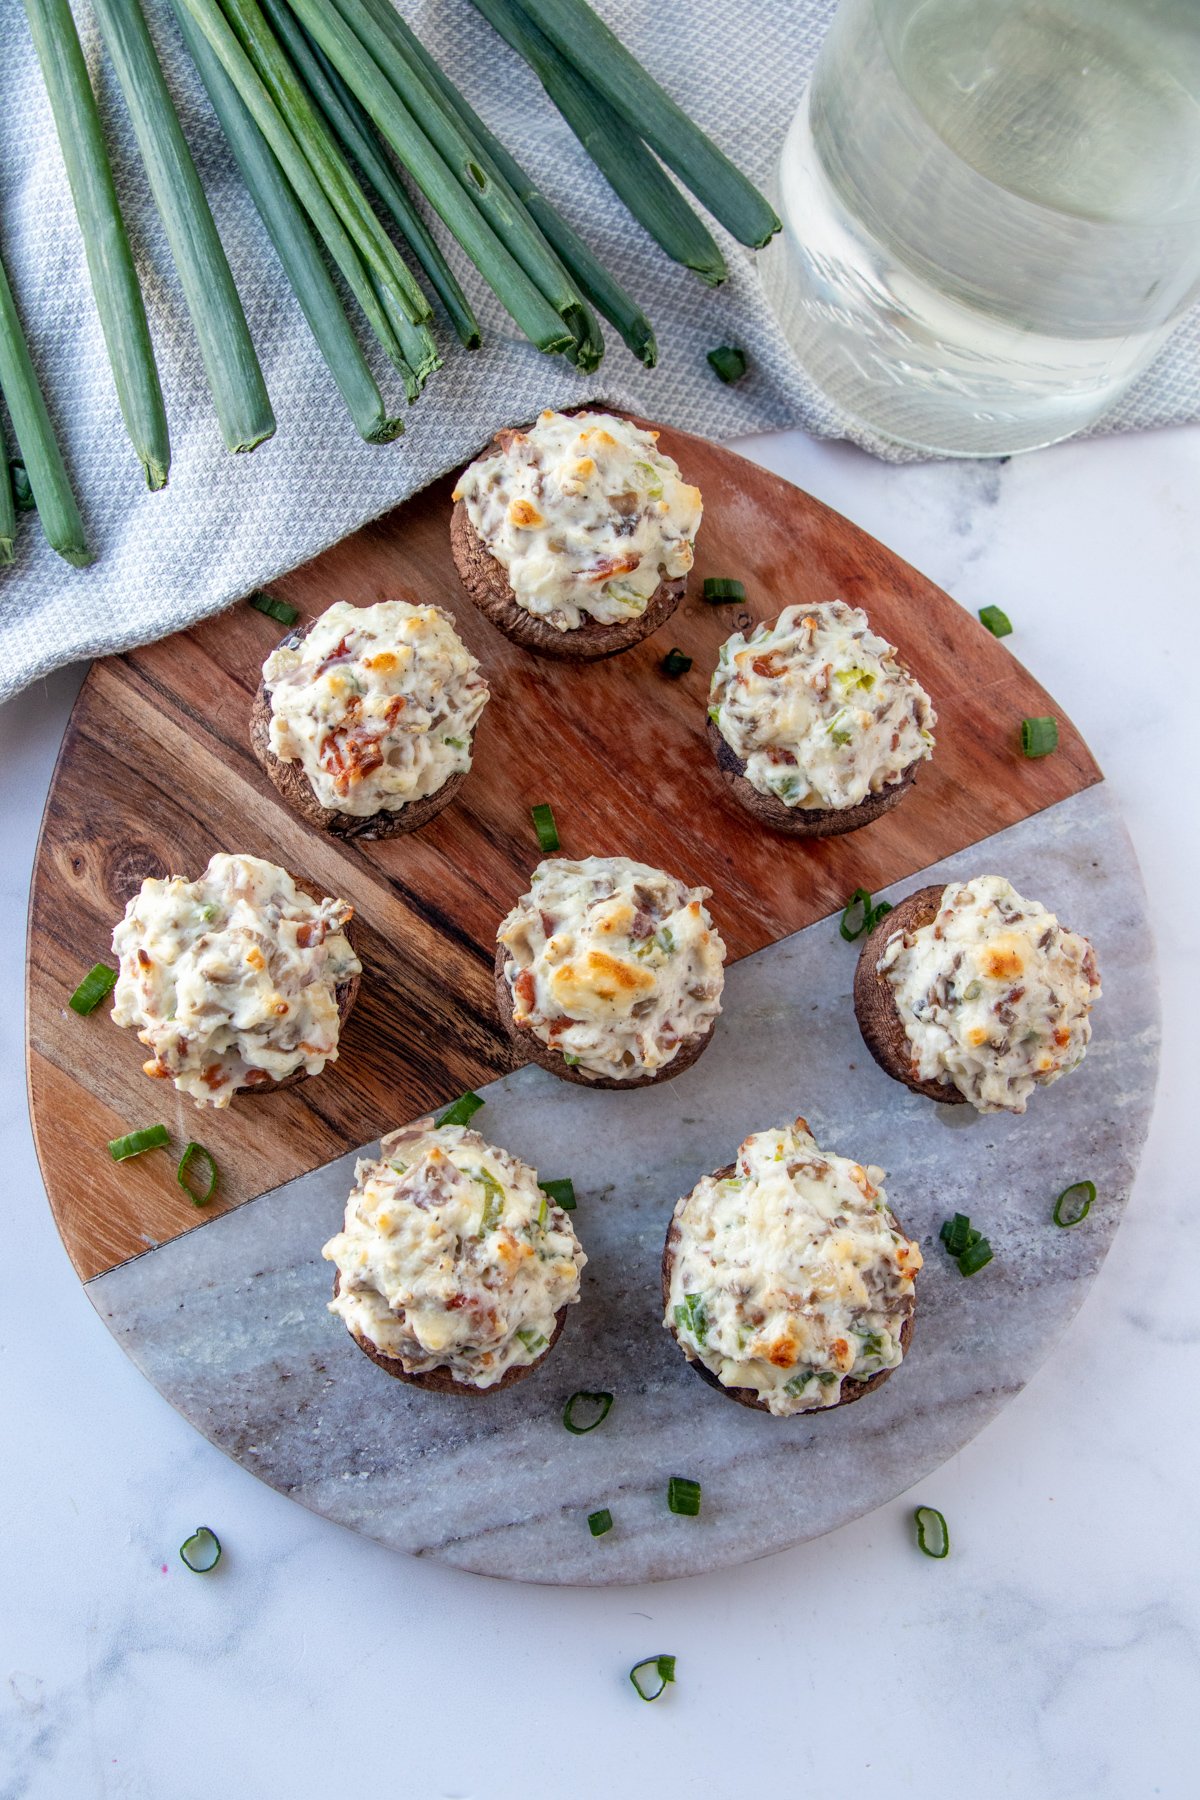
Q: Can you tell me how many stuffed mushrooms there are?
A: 8